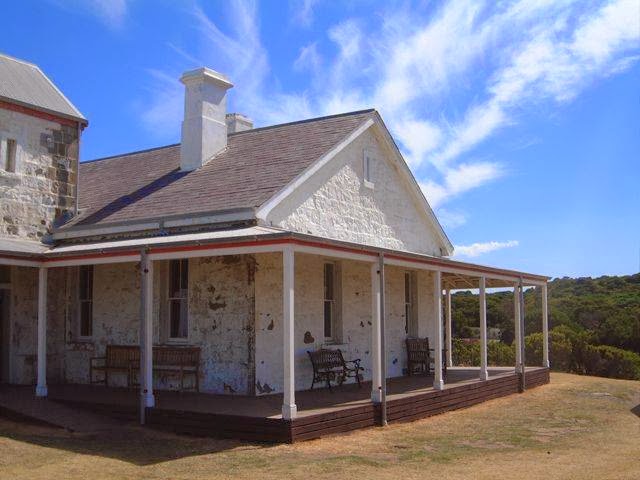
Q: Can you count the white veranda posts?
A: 9